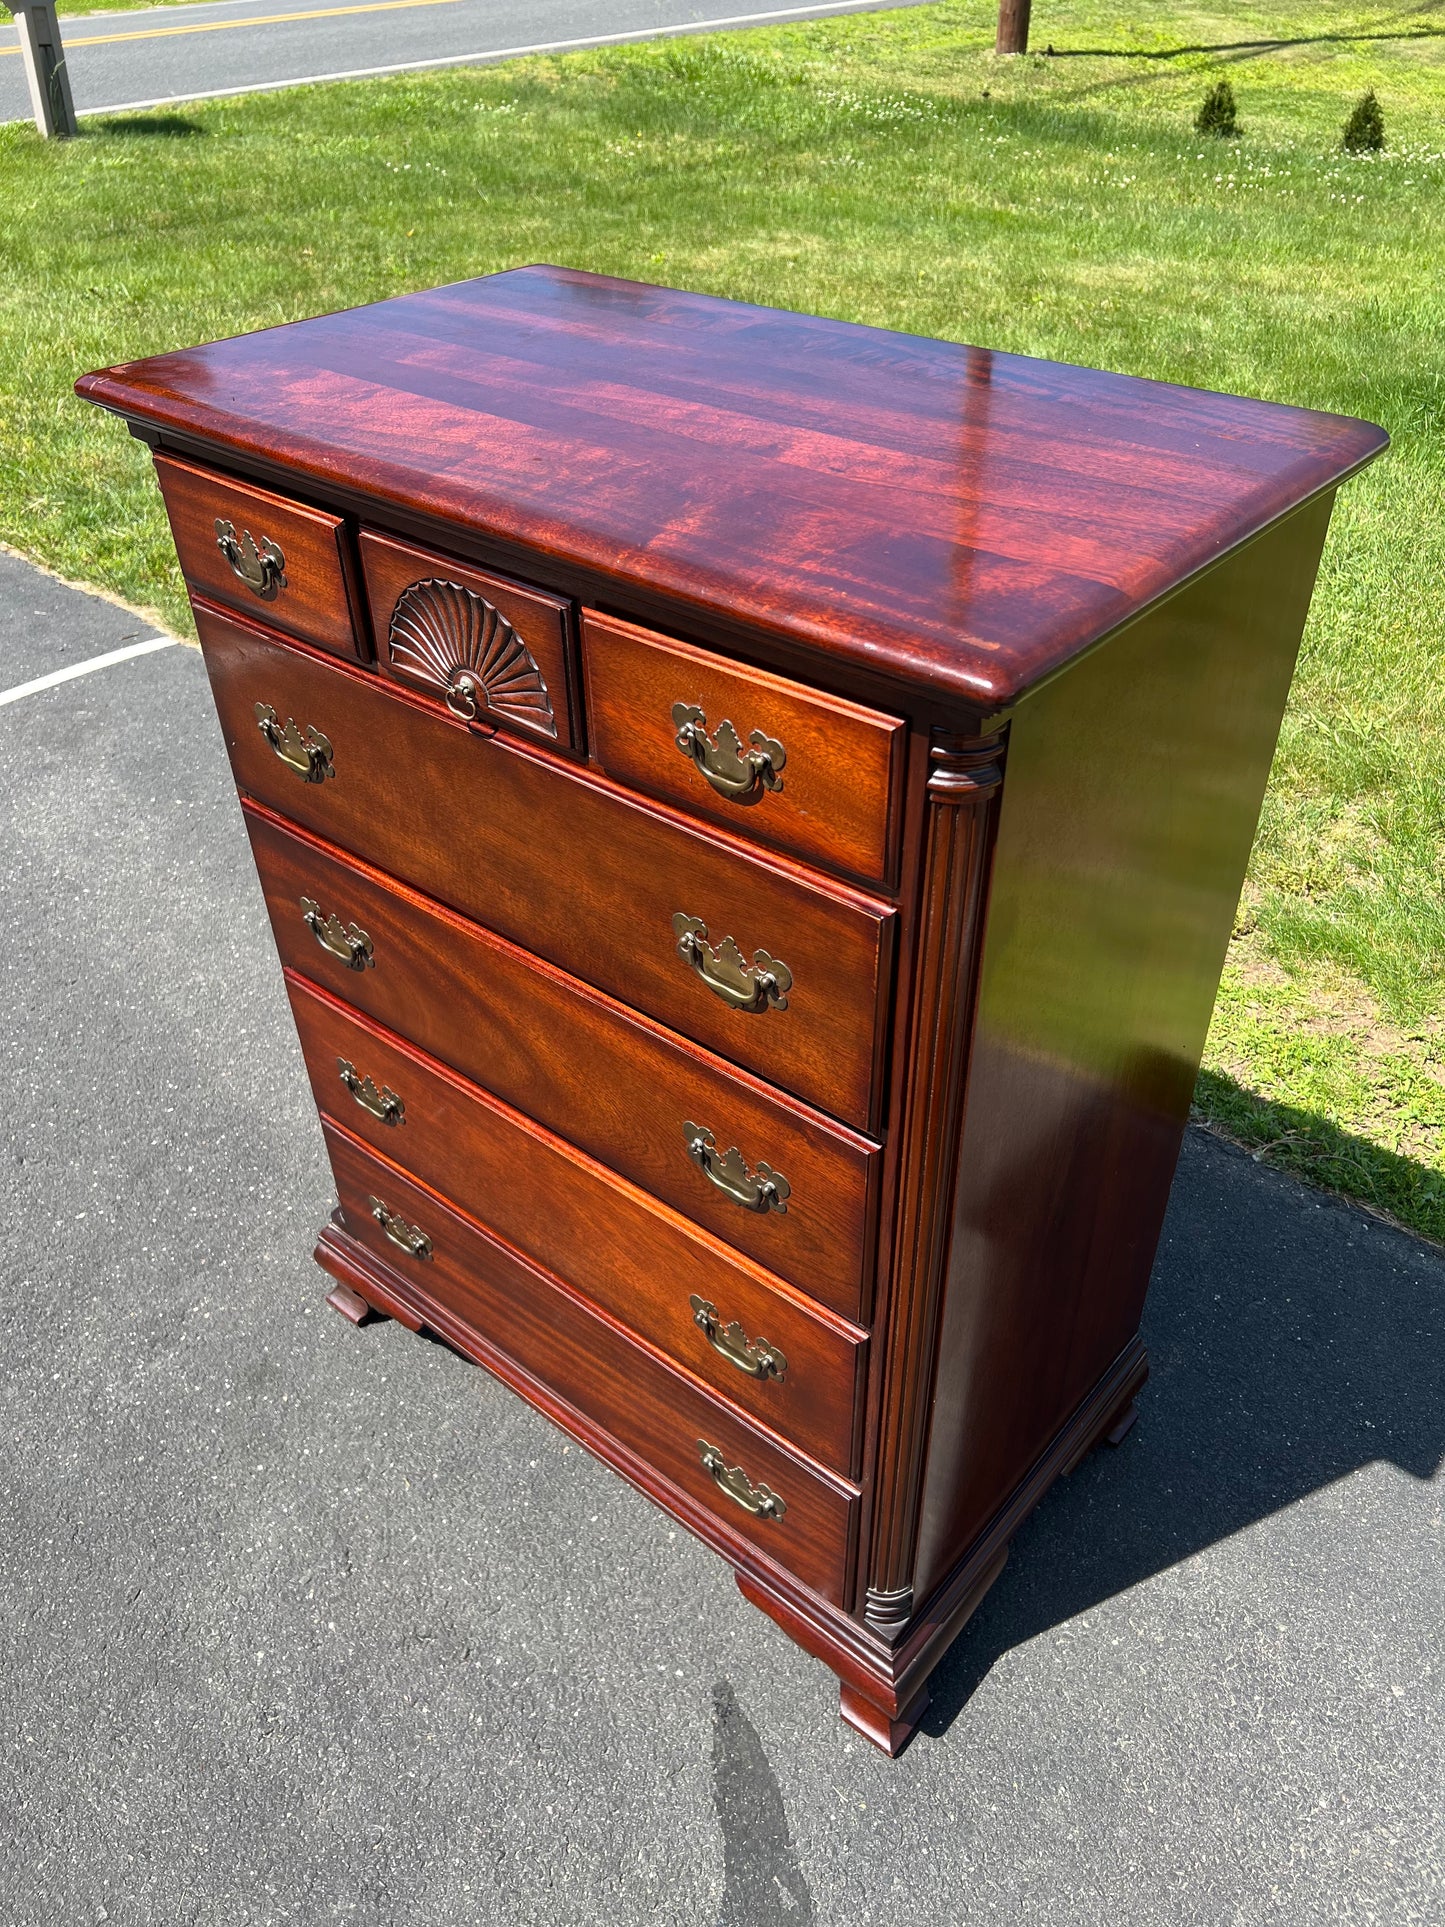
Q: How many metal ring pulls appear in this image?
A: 1